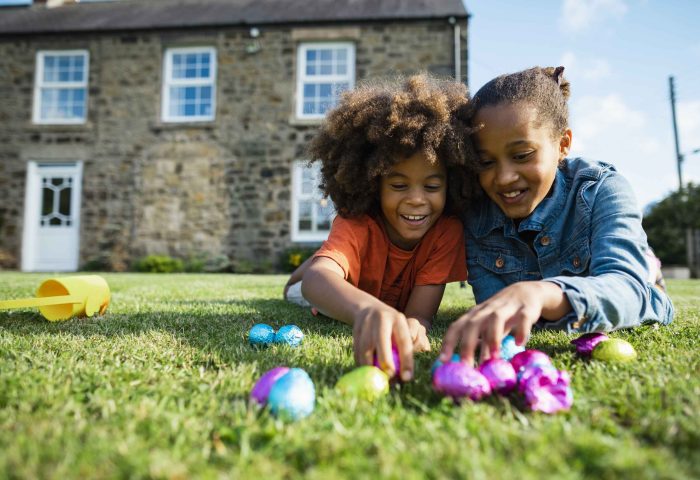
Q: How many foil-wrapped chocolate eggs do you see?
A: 14